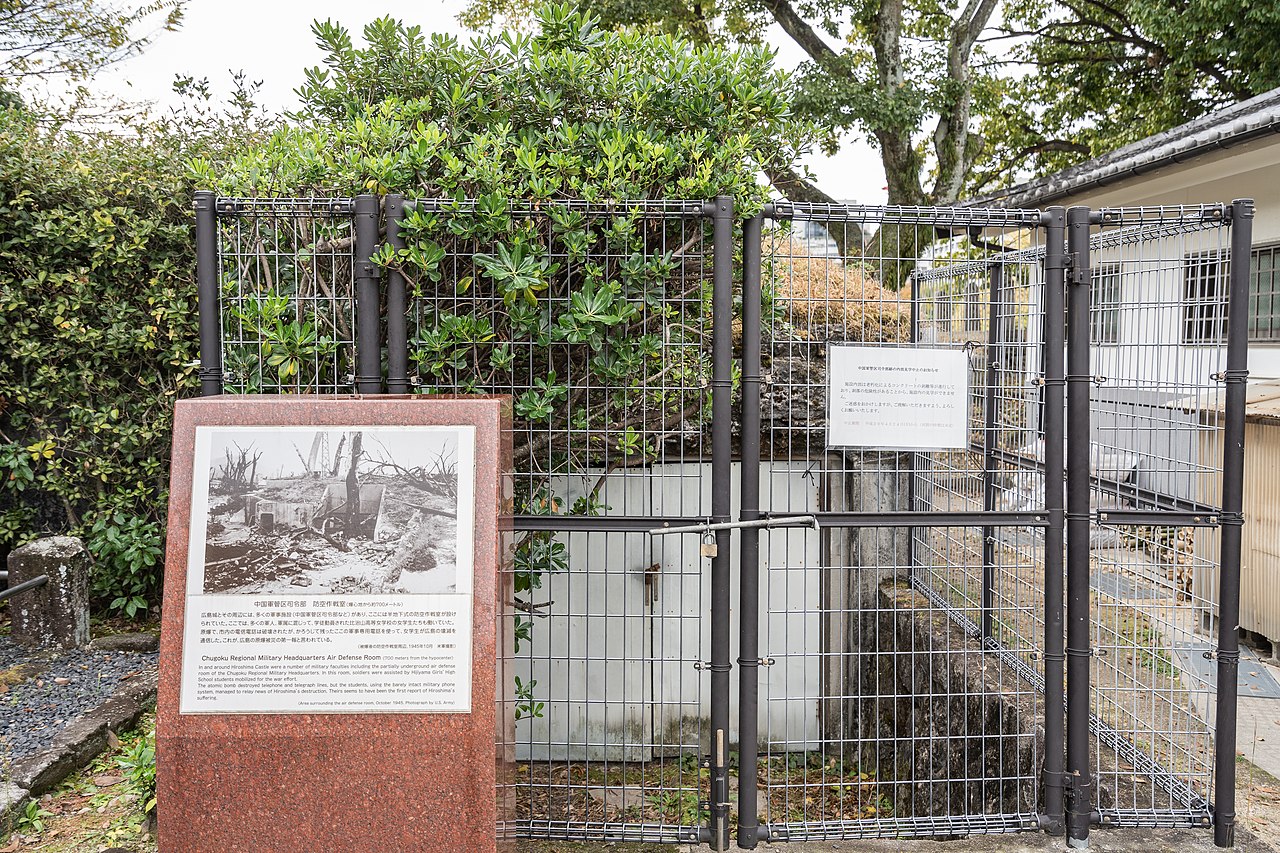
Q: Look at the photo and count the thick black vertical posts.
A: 8